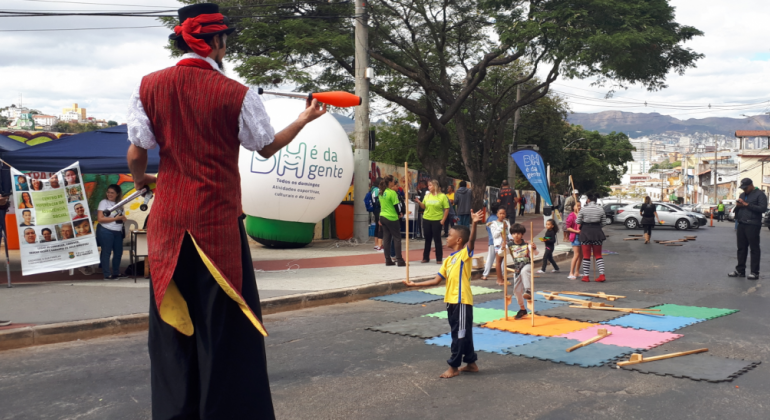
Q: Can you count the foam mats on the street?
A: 15